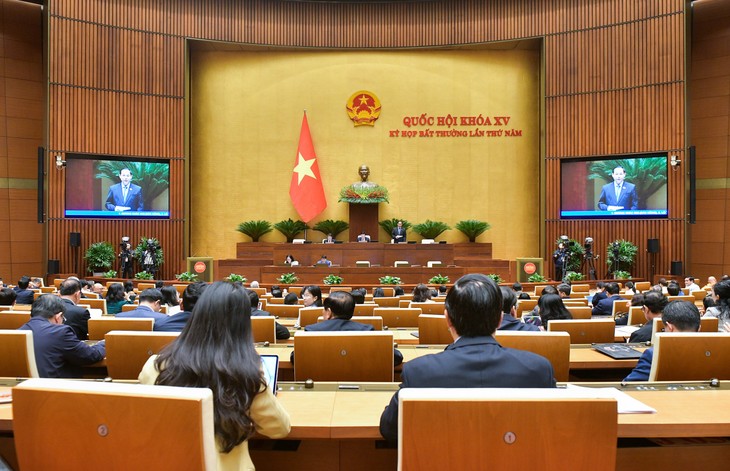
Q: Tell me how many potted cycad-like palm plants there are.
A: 6